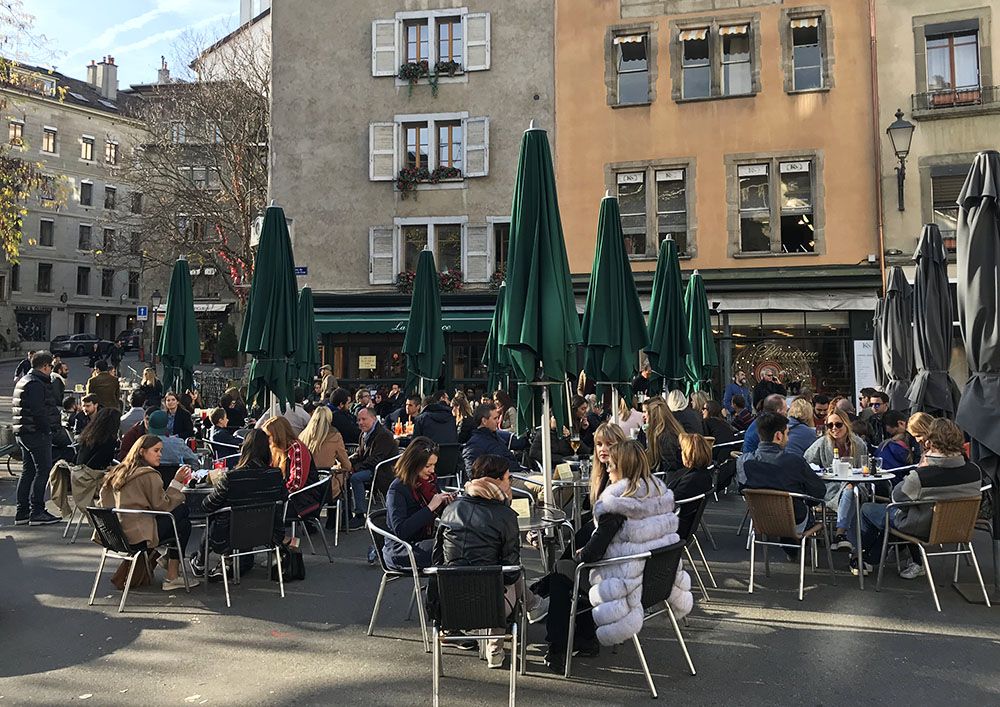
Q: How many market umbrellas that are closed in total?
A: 13